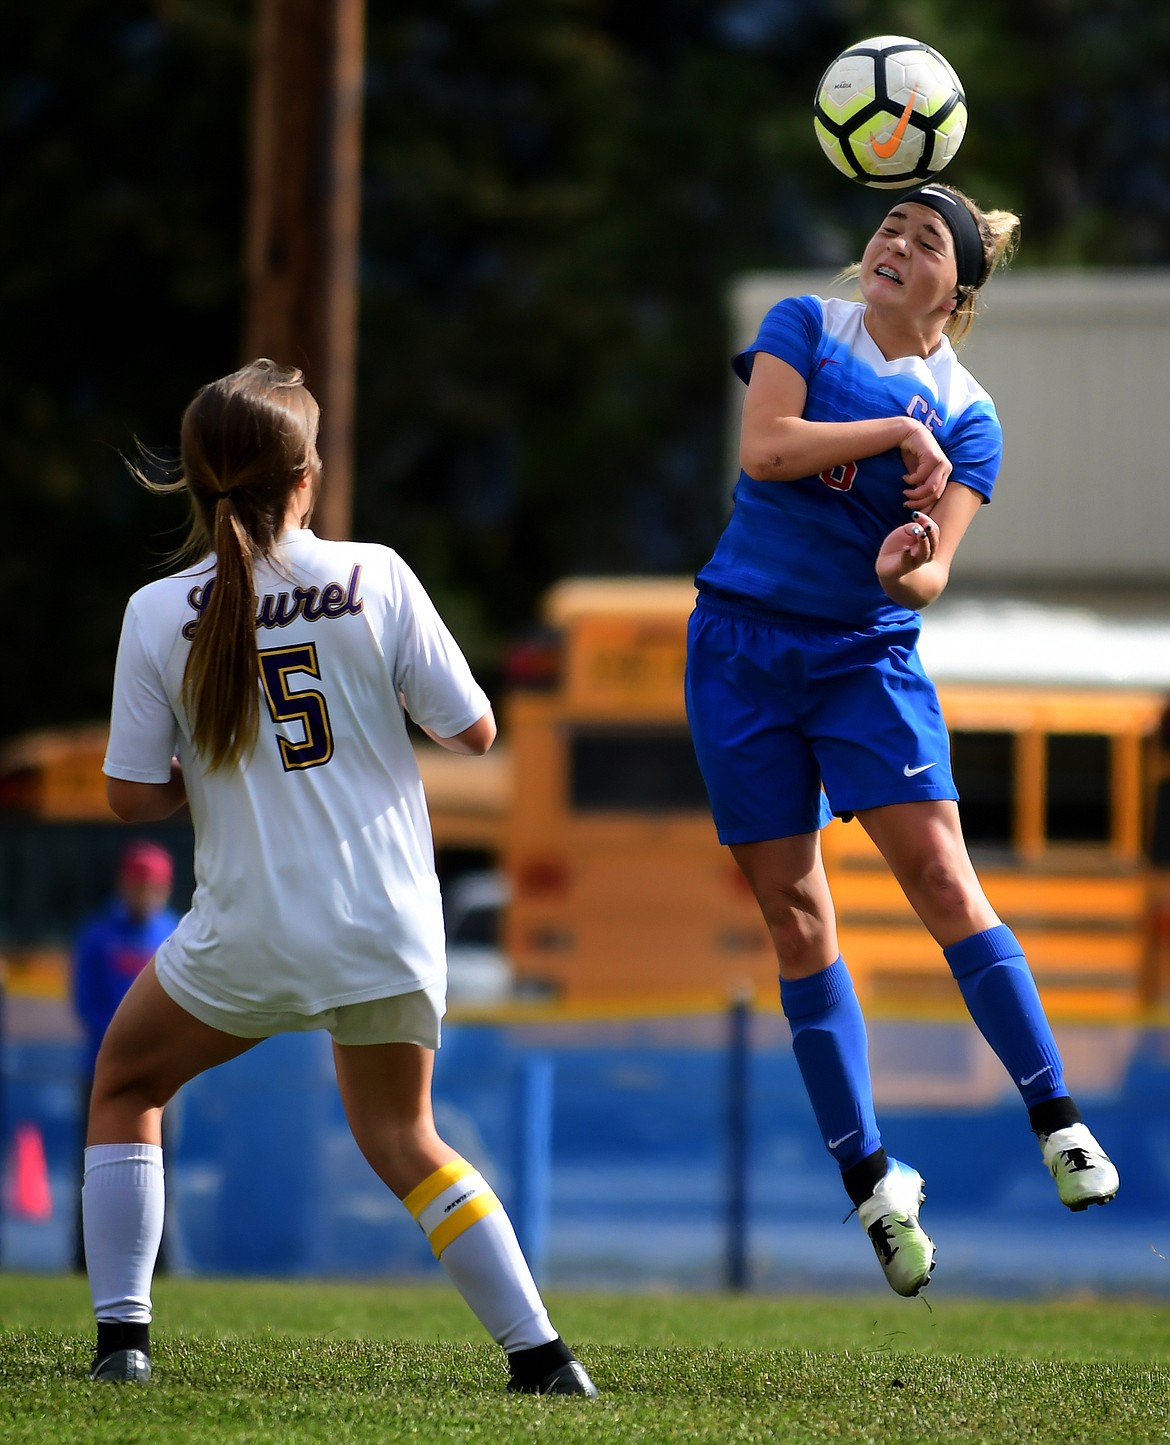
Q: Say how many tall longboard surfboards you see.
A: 0